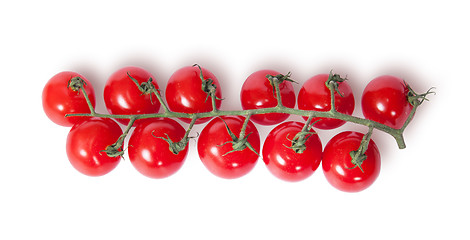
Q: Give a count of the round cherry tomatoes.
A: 11